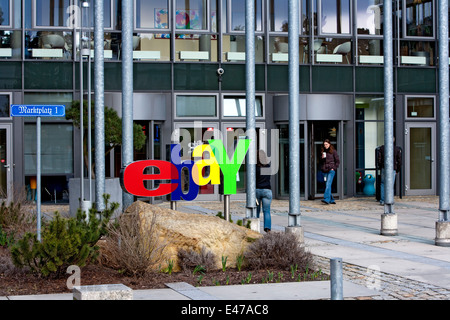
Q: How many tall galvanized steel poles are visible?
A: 6